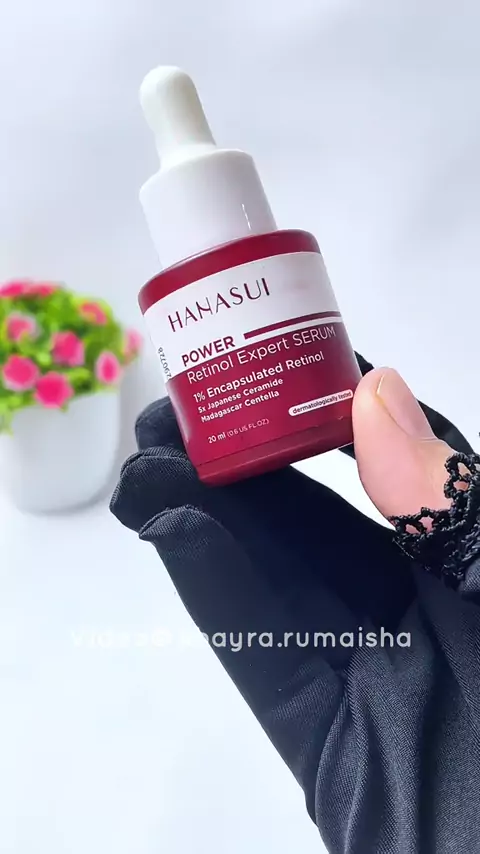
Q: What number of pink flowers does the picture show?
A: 9